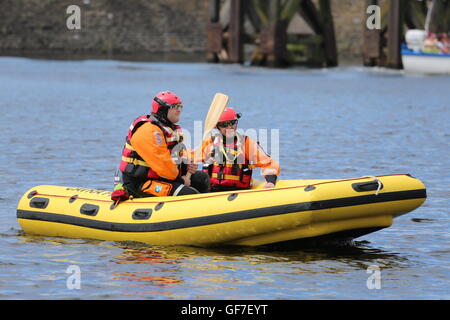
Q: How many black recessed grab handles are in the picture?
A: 4